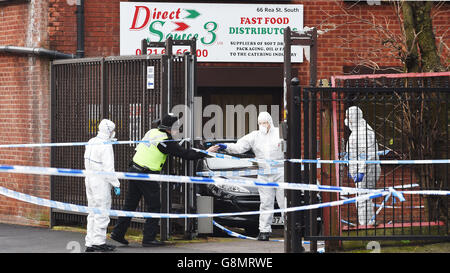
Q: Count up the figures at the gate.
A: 4